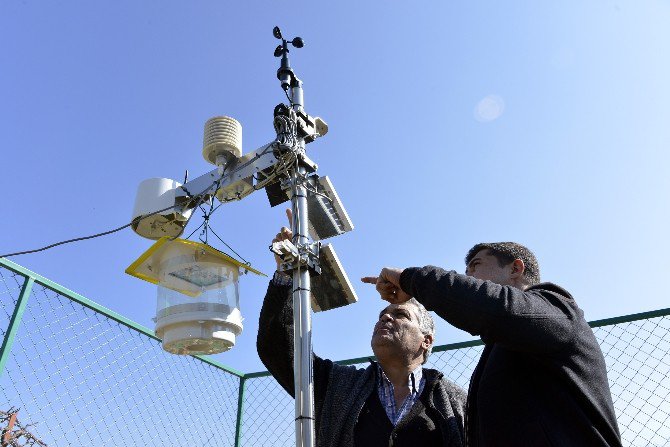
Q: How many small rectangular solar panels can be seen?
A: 2